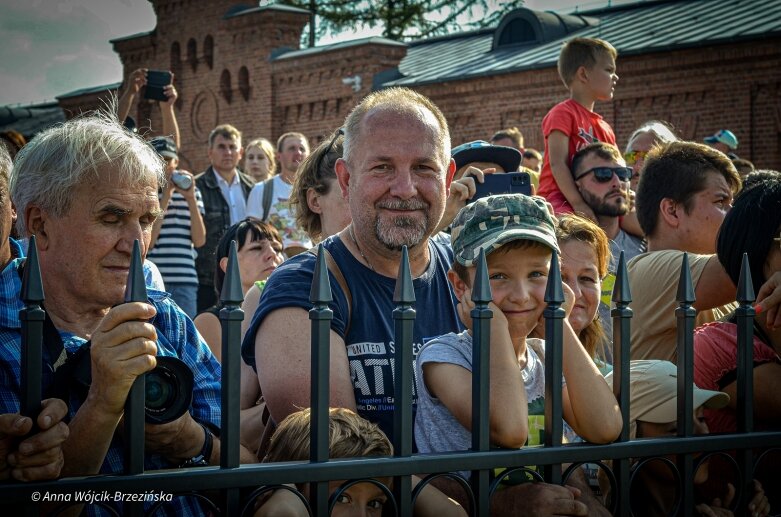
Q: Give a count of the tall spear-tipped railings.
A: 10